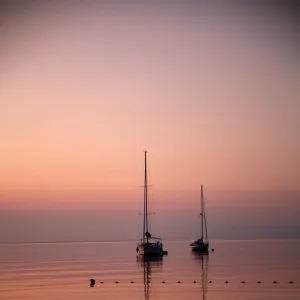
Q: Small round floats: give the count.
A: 13